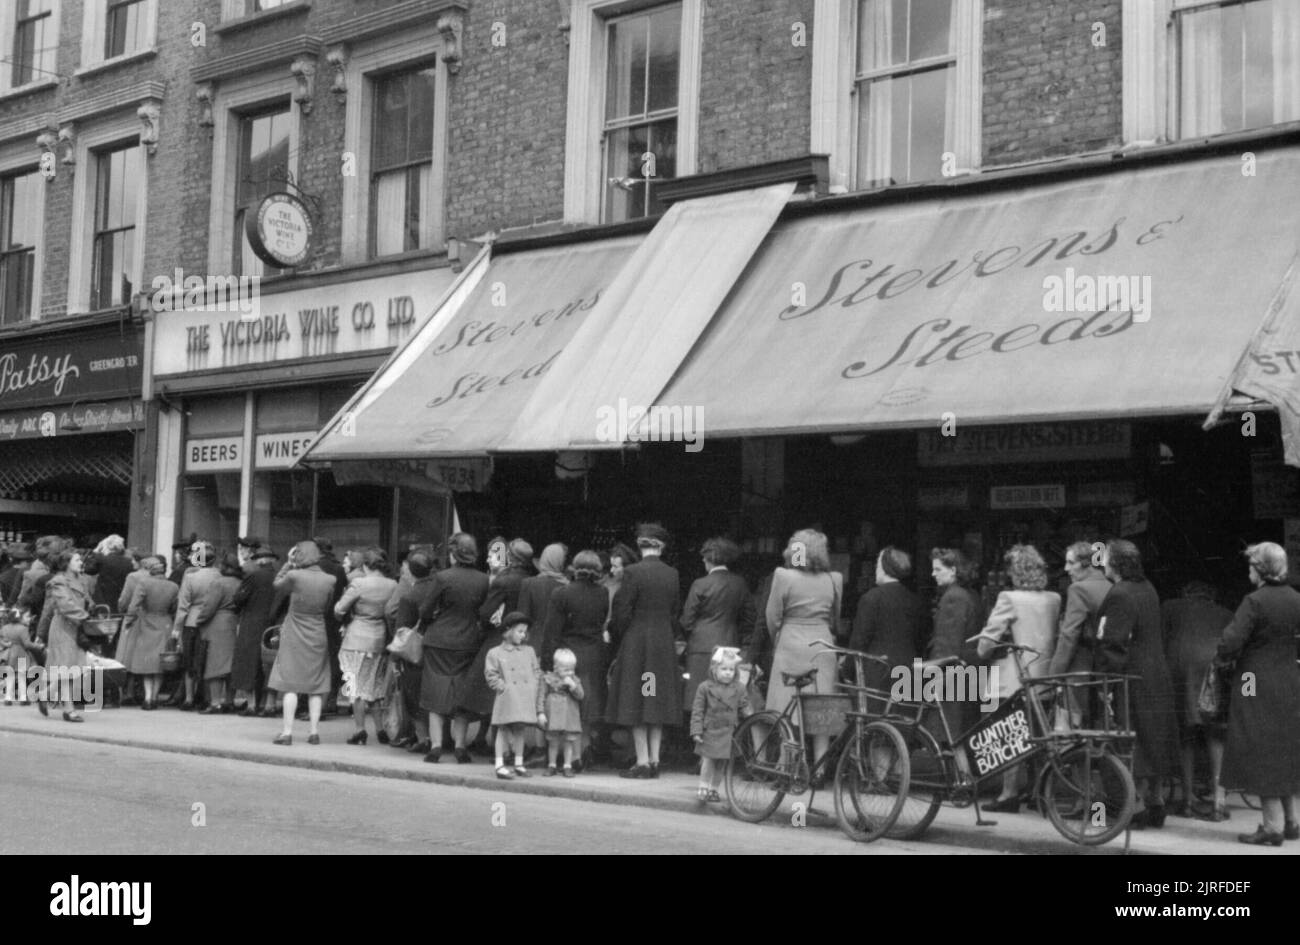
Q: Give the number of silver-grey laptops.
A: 0